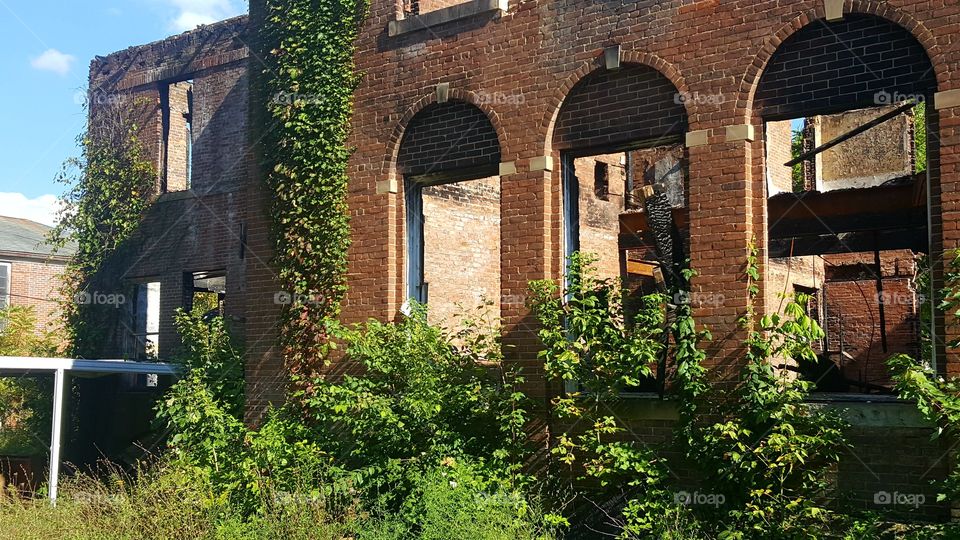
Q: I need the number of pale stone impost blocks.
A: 6